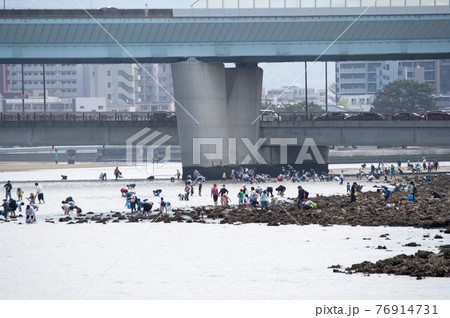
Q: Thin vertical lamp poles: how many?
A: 4